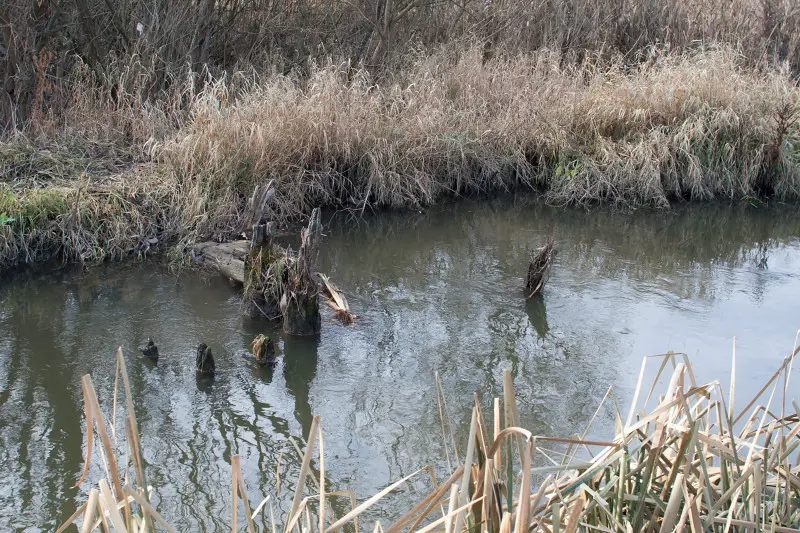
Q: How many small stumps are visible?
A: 3